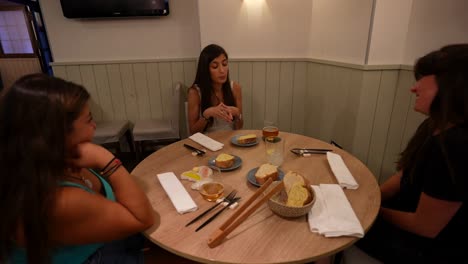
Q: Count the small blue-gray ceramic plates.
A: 3